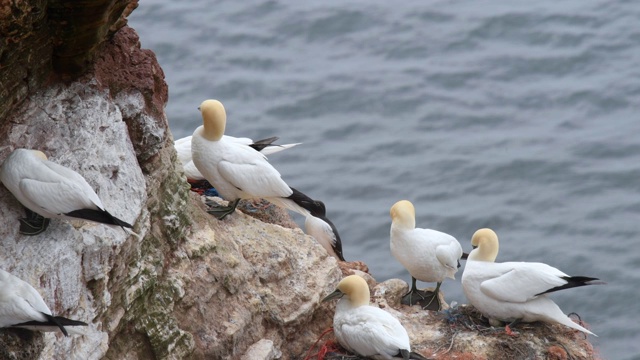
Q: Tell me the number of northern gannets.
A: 7